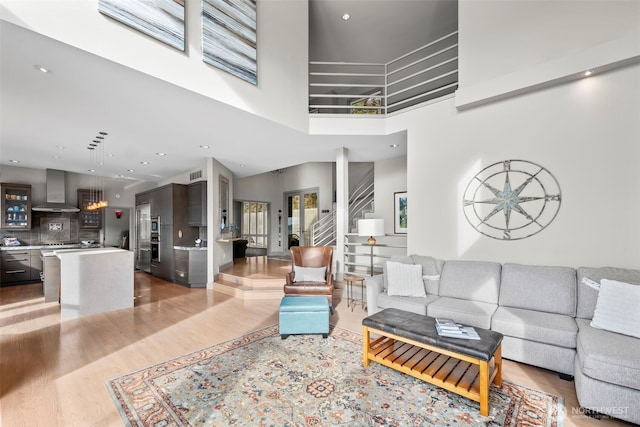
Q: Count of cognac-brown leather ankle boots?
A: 0